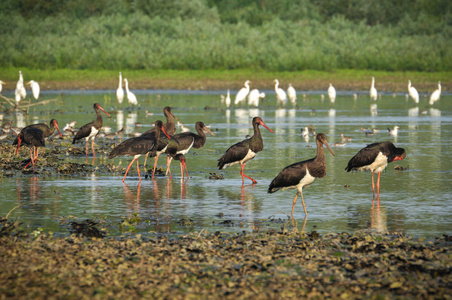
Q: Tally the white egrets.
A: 14